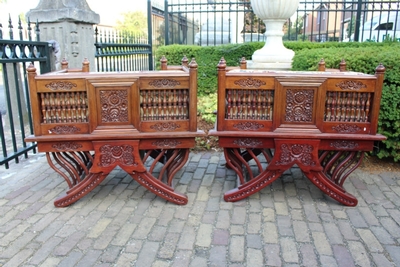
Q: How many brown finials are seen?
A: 11